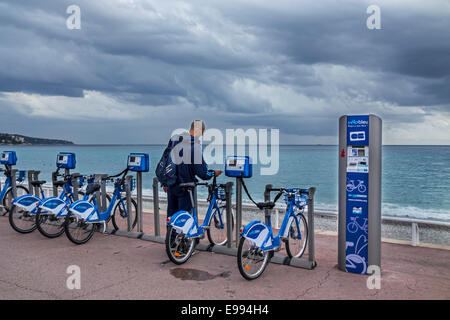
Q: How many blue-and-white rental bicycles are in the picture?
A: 6